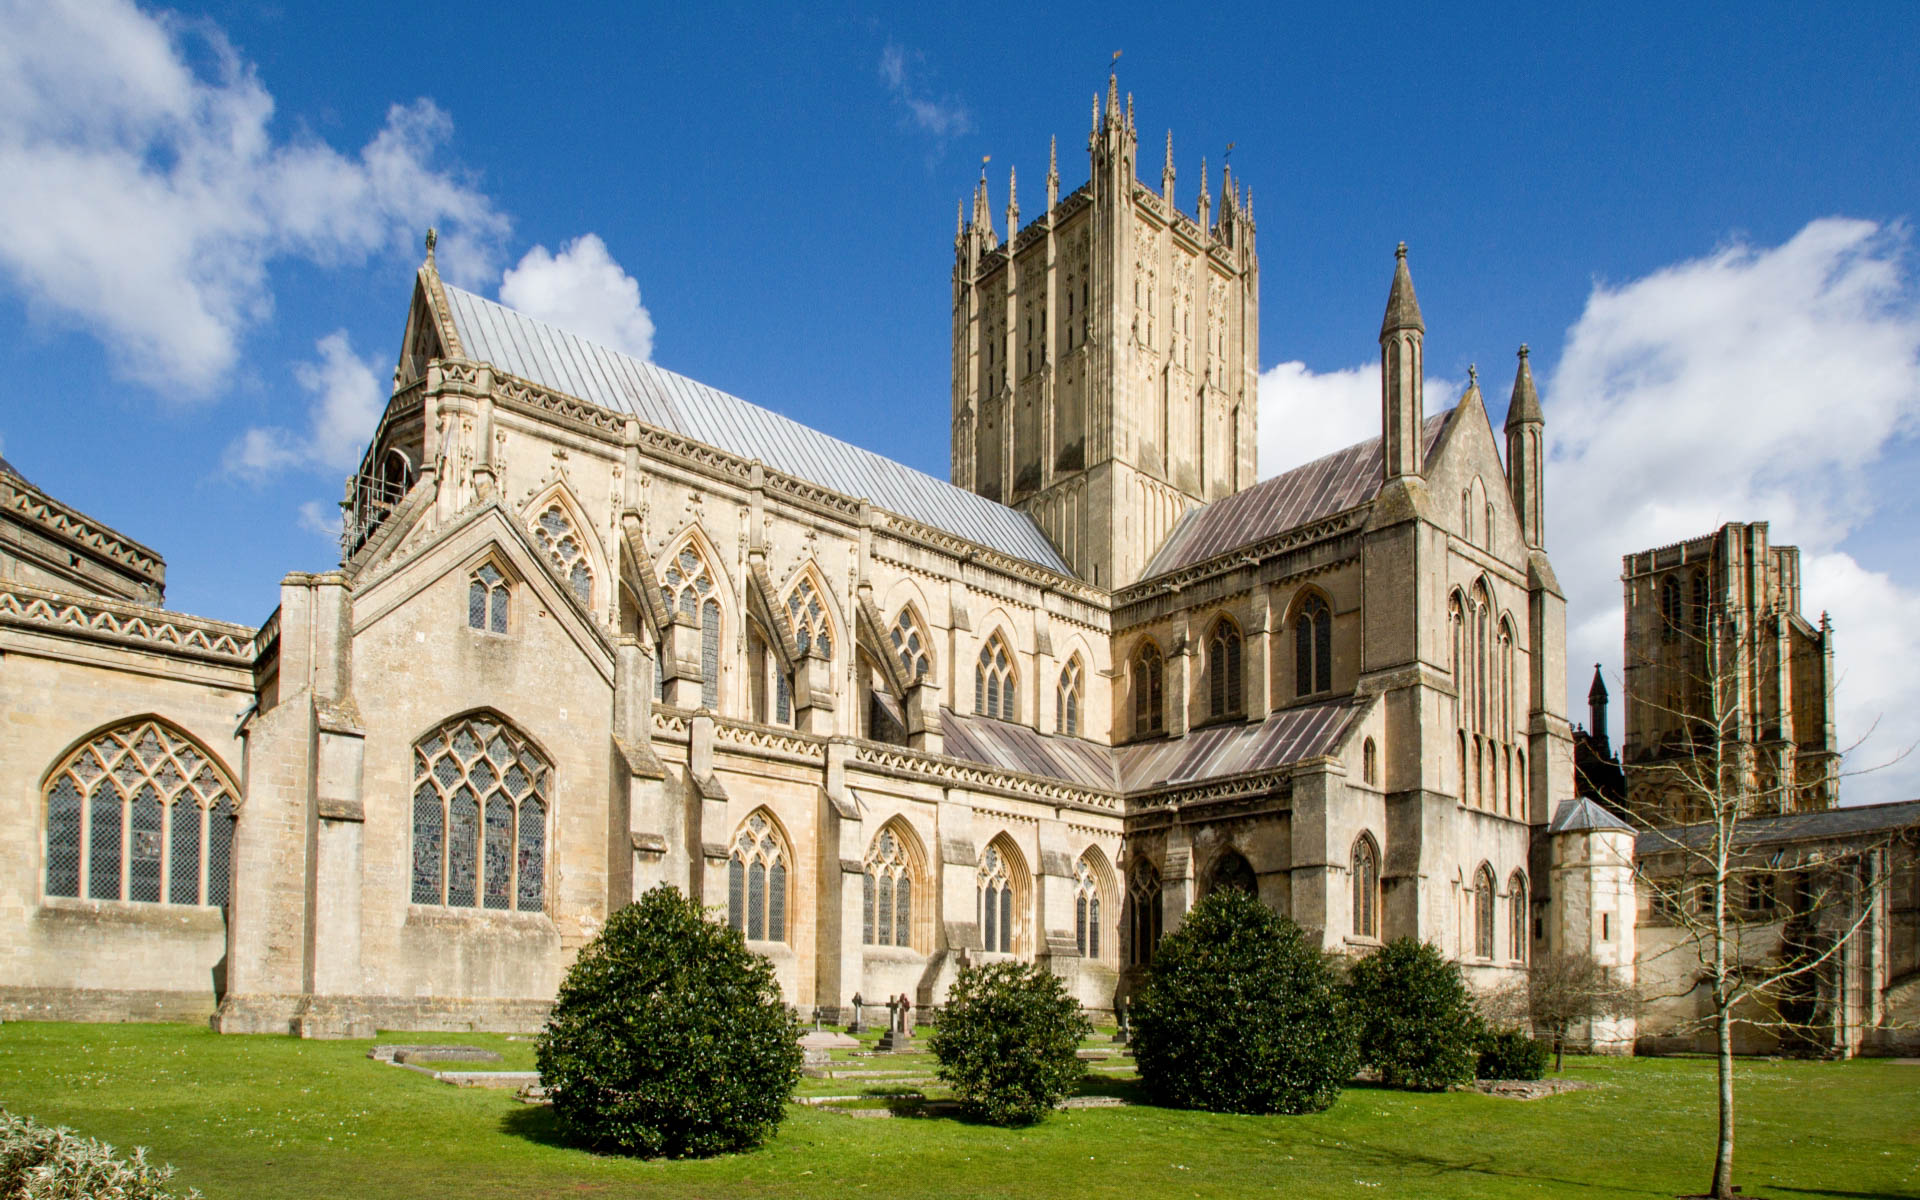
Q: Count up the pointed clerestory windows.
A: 9